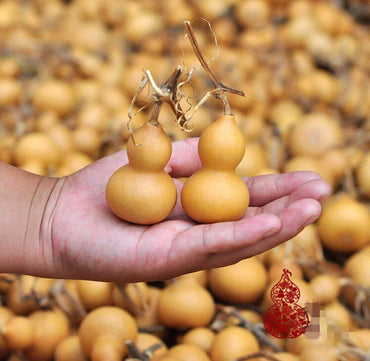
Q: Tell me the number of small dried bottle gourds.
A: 2